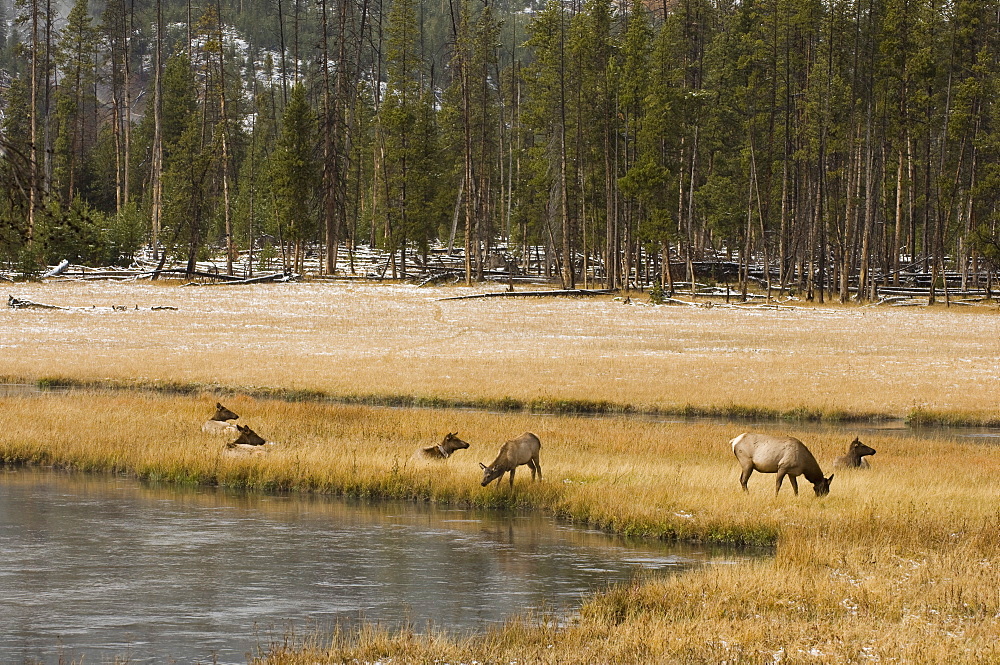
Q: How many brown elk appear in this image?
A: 6